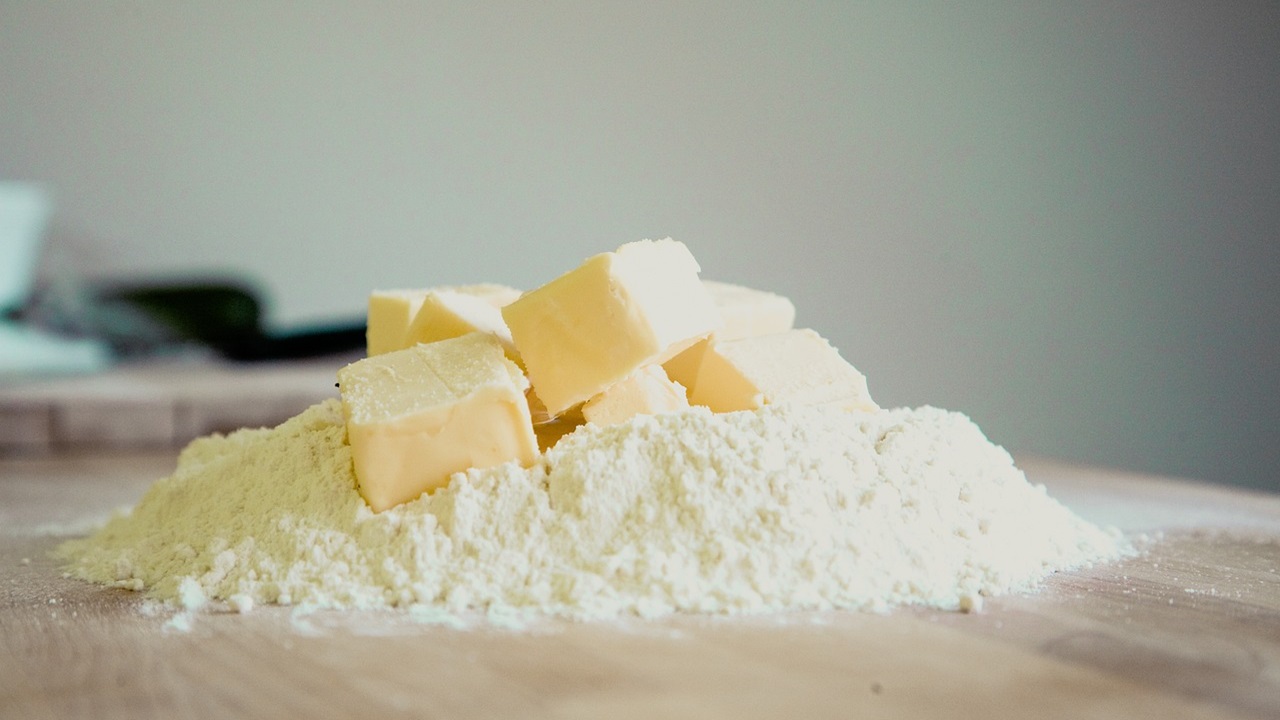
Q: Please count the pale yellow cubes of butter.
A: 7